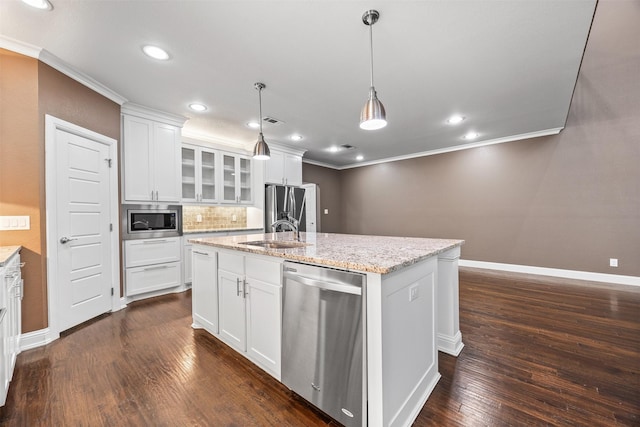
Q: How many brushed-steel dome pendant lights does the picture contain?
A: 2